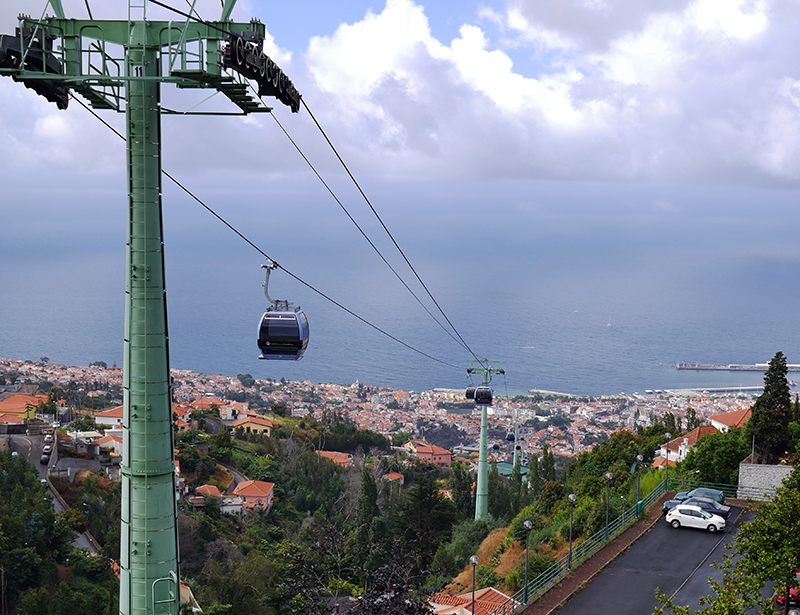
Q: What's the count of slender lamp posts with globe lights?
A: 6